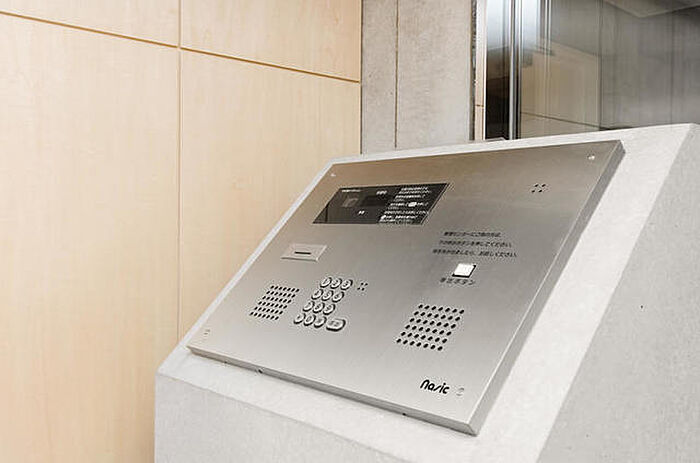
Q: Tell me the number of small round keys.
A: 12